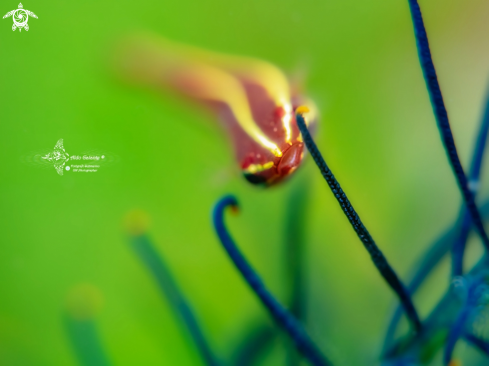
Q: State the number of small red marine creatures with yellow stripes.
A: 1